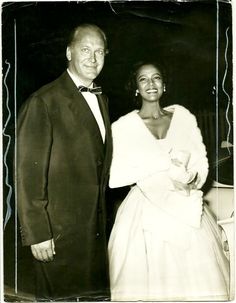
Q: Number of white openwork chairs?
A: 0